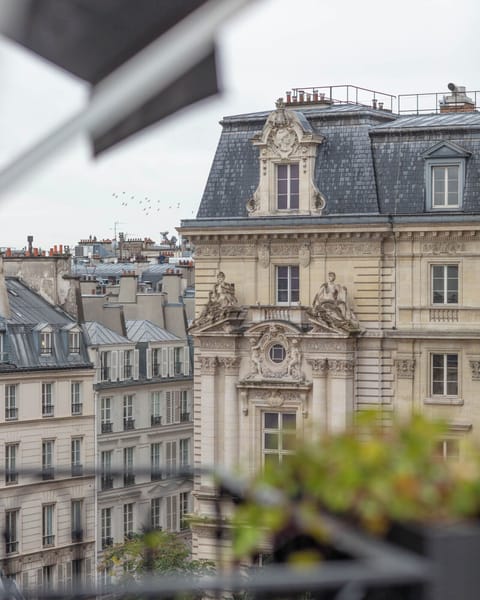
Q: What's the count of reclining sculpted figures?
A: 2